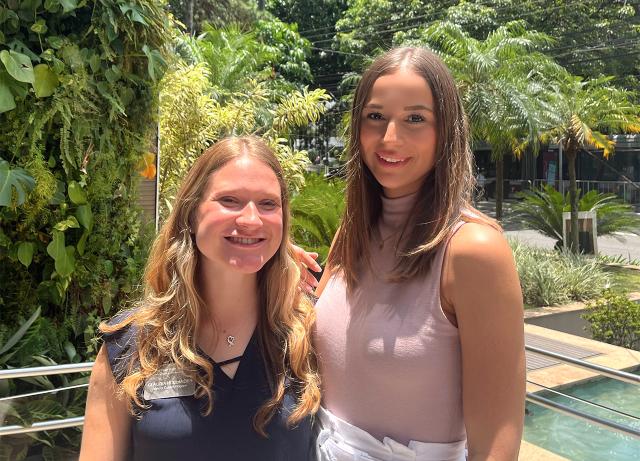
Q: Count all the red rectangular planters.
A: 0